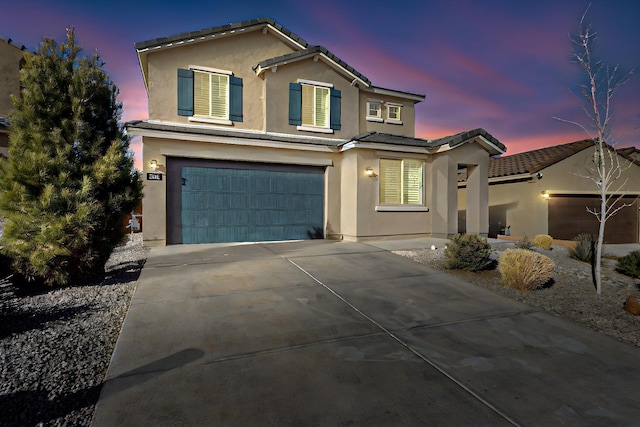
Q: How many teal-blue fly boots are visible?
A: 0